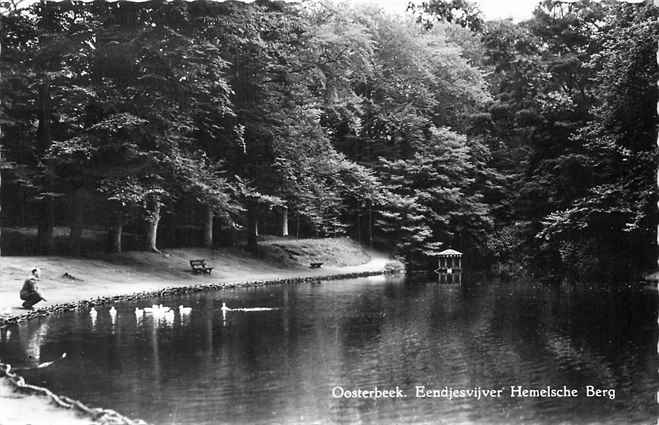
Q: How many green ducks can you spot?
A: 0